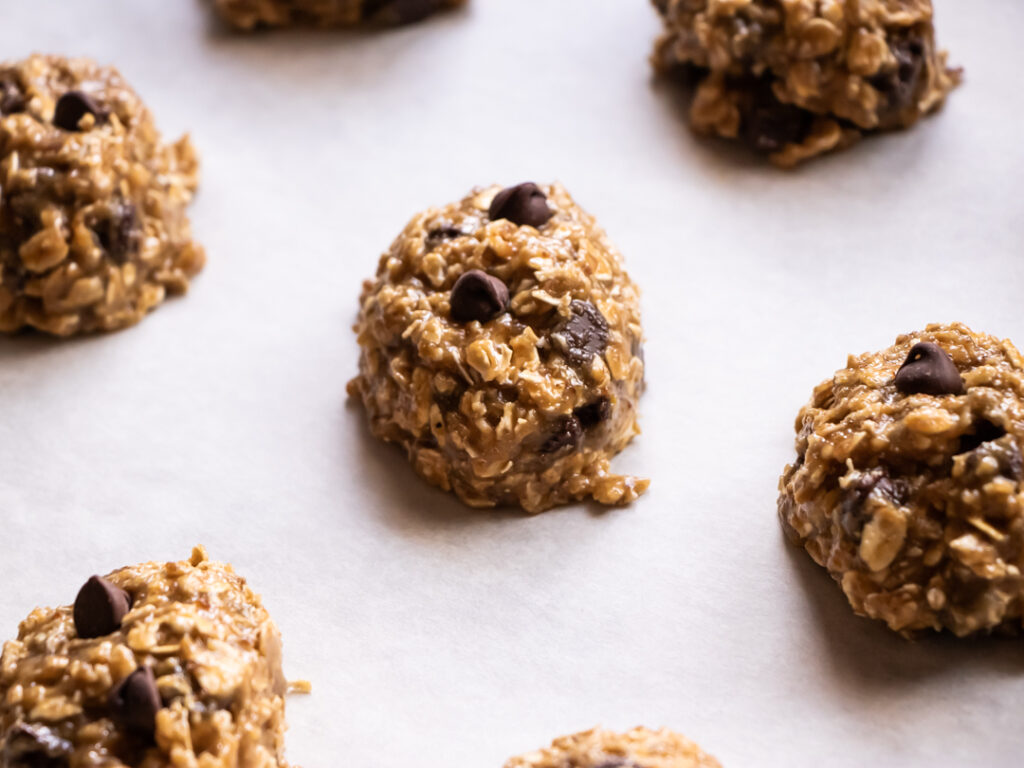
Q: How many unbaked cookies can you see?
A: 7